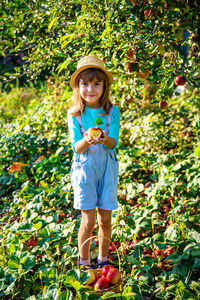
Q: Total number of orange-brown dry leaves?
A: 2